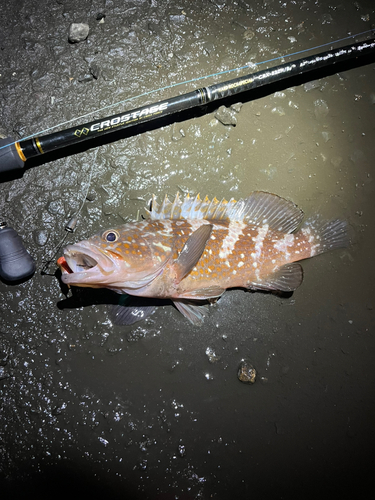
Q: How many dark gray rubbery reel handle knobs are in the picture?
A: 1